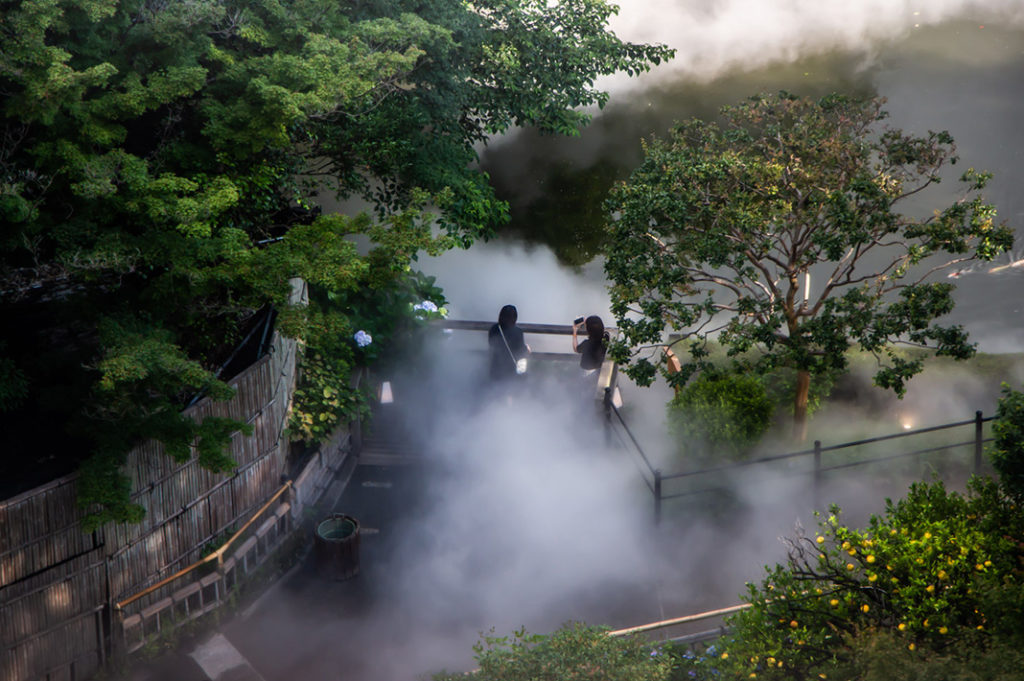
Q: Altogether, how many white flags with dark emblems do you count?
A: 0